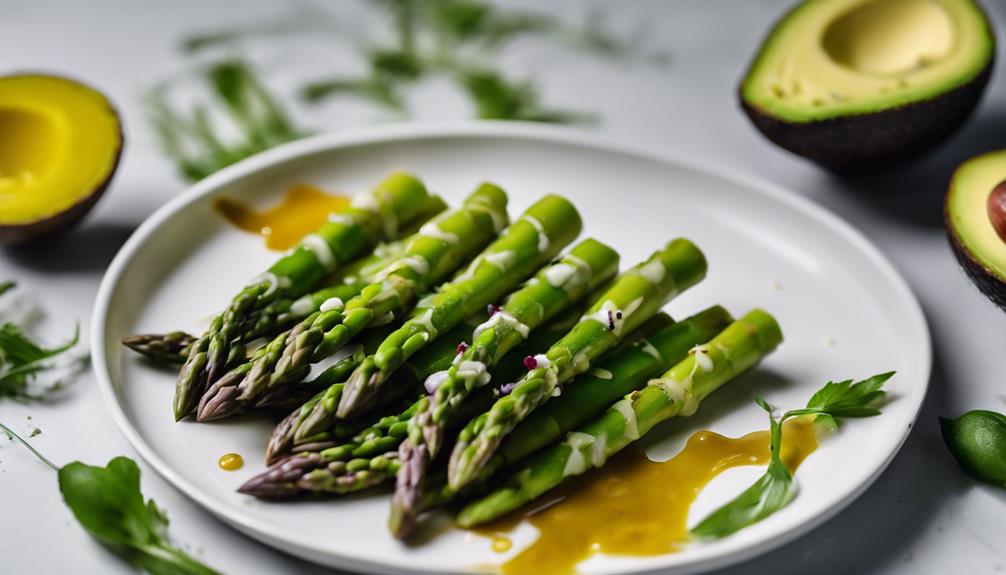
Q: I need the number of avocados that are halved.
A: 3